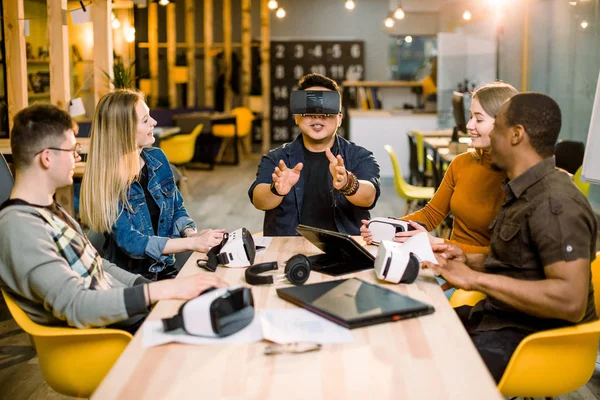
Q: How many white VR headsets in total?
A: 4